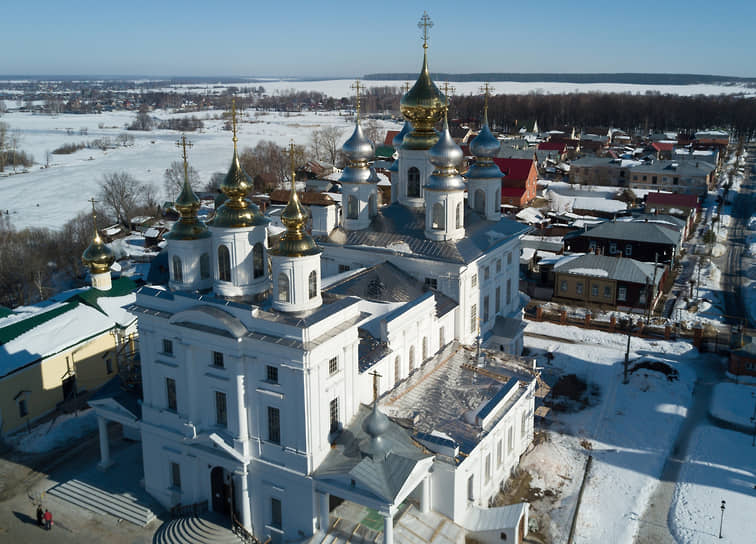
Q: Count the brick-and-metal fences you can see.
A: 1